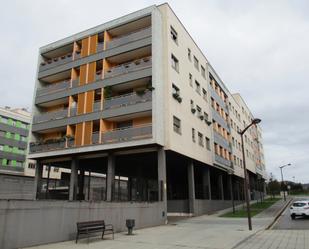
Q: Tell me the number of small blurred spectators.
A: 0